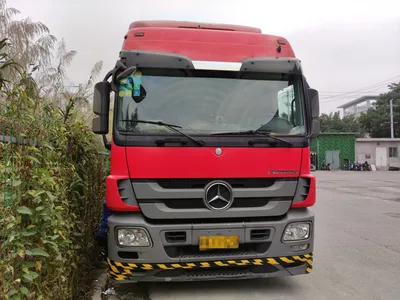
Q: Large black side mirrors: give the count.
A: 2